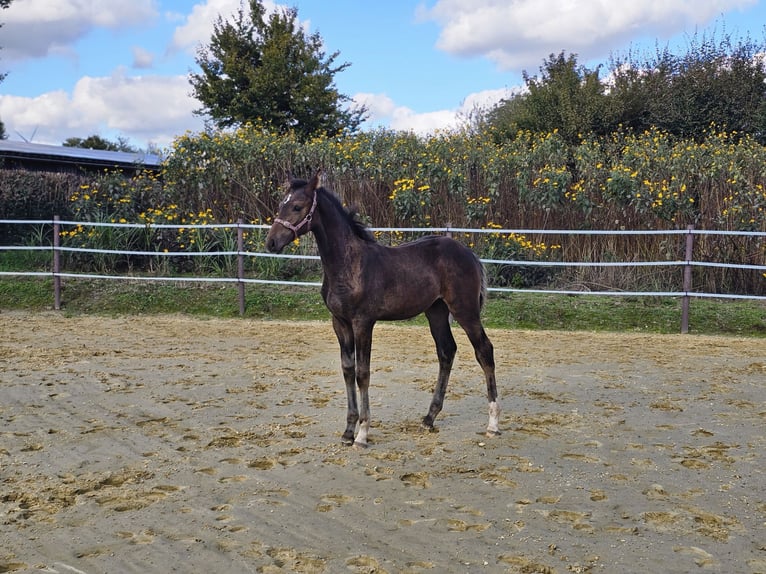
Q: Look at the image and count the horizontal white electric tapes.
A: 3